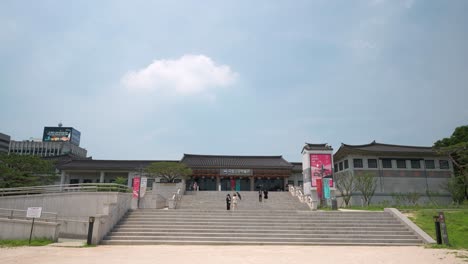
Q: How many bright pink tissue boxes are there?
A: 0